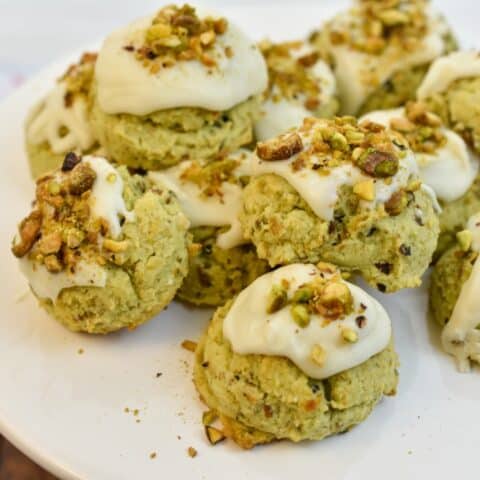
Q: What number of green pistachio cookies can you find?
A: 11